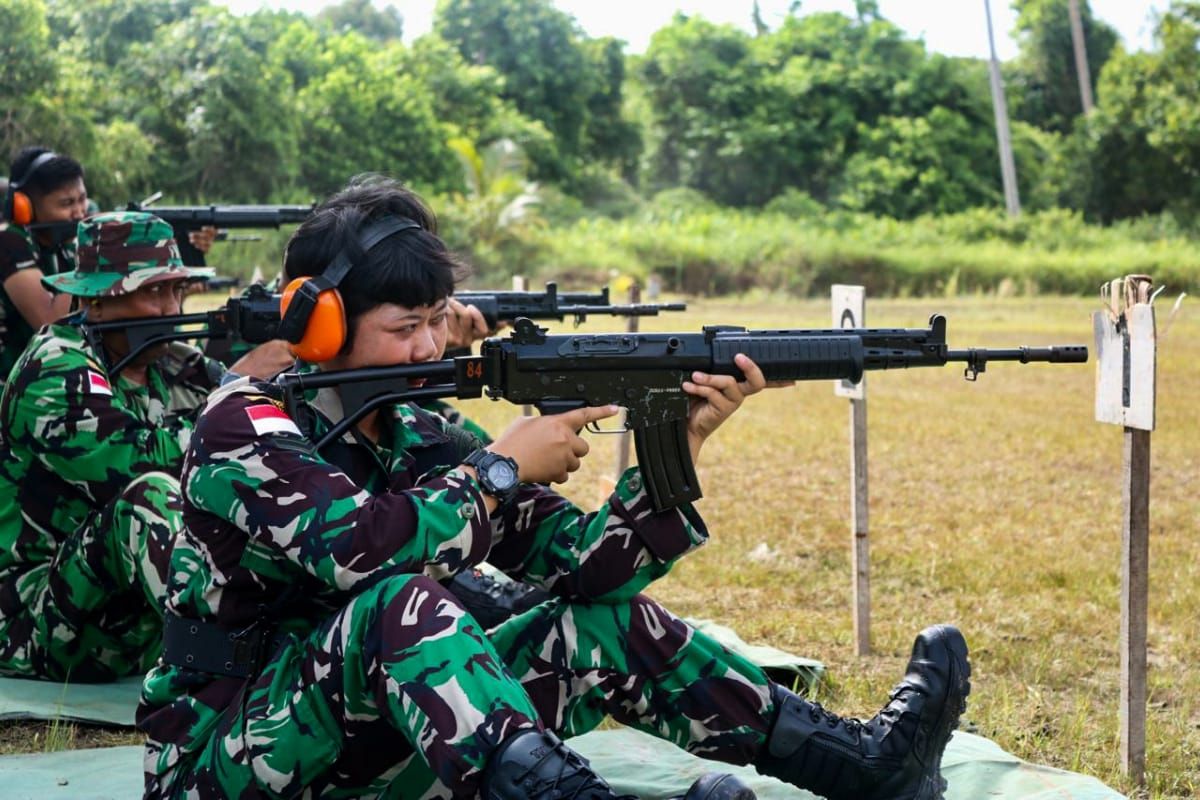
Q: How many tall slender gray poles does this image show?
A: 2